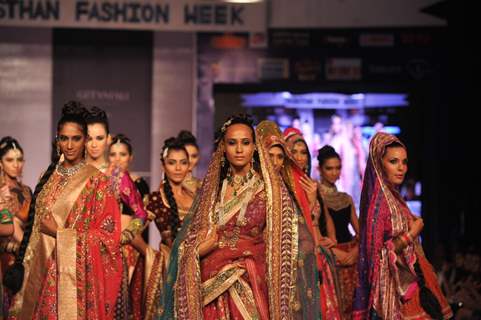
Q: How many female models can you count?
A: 11